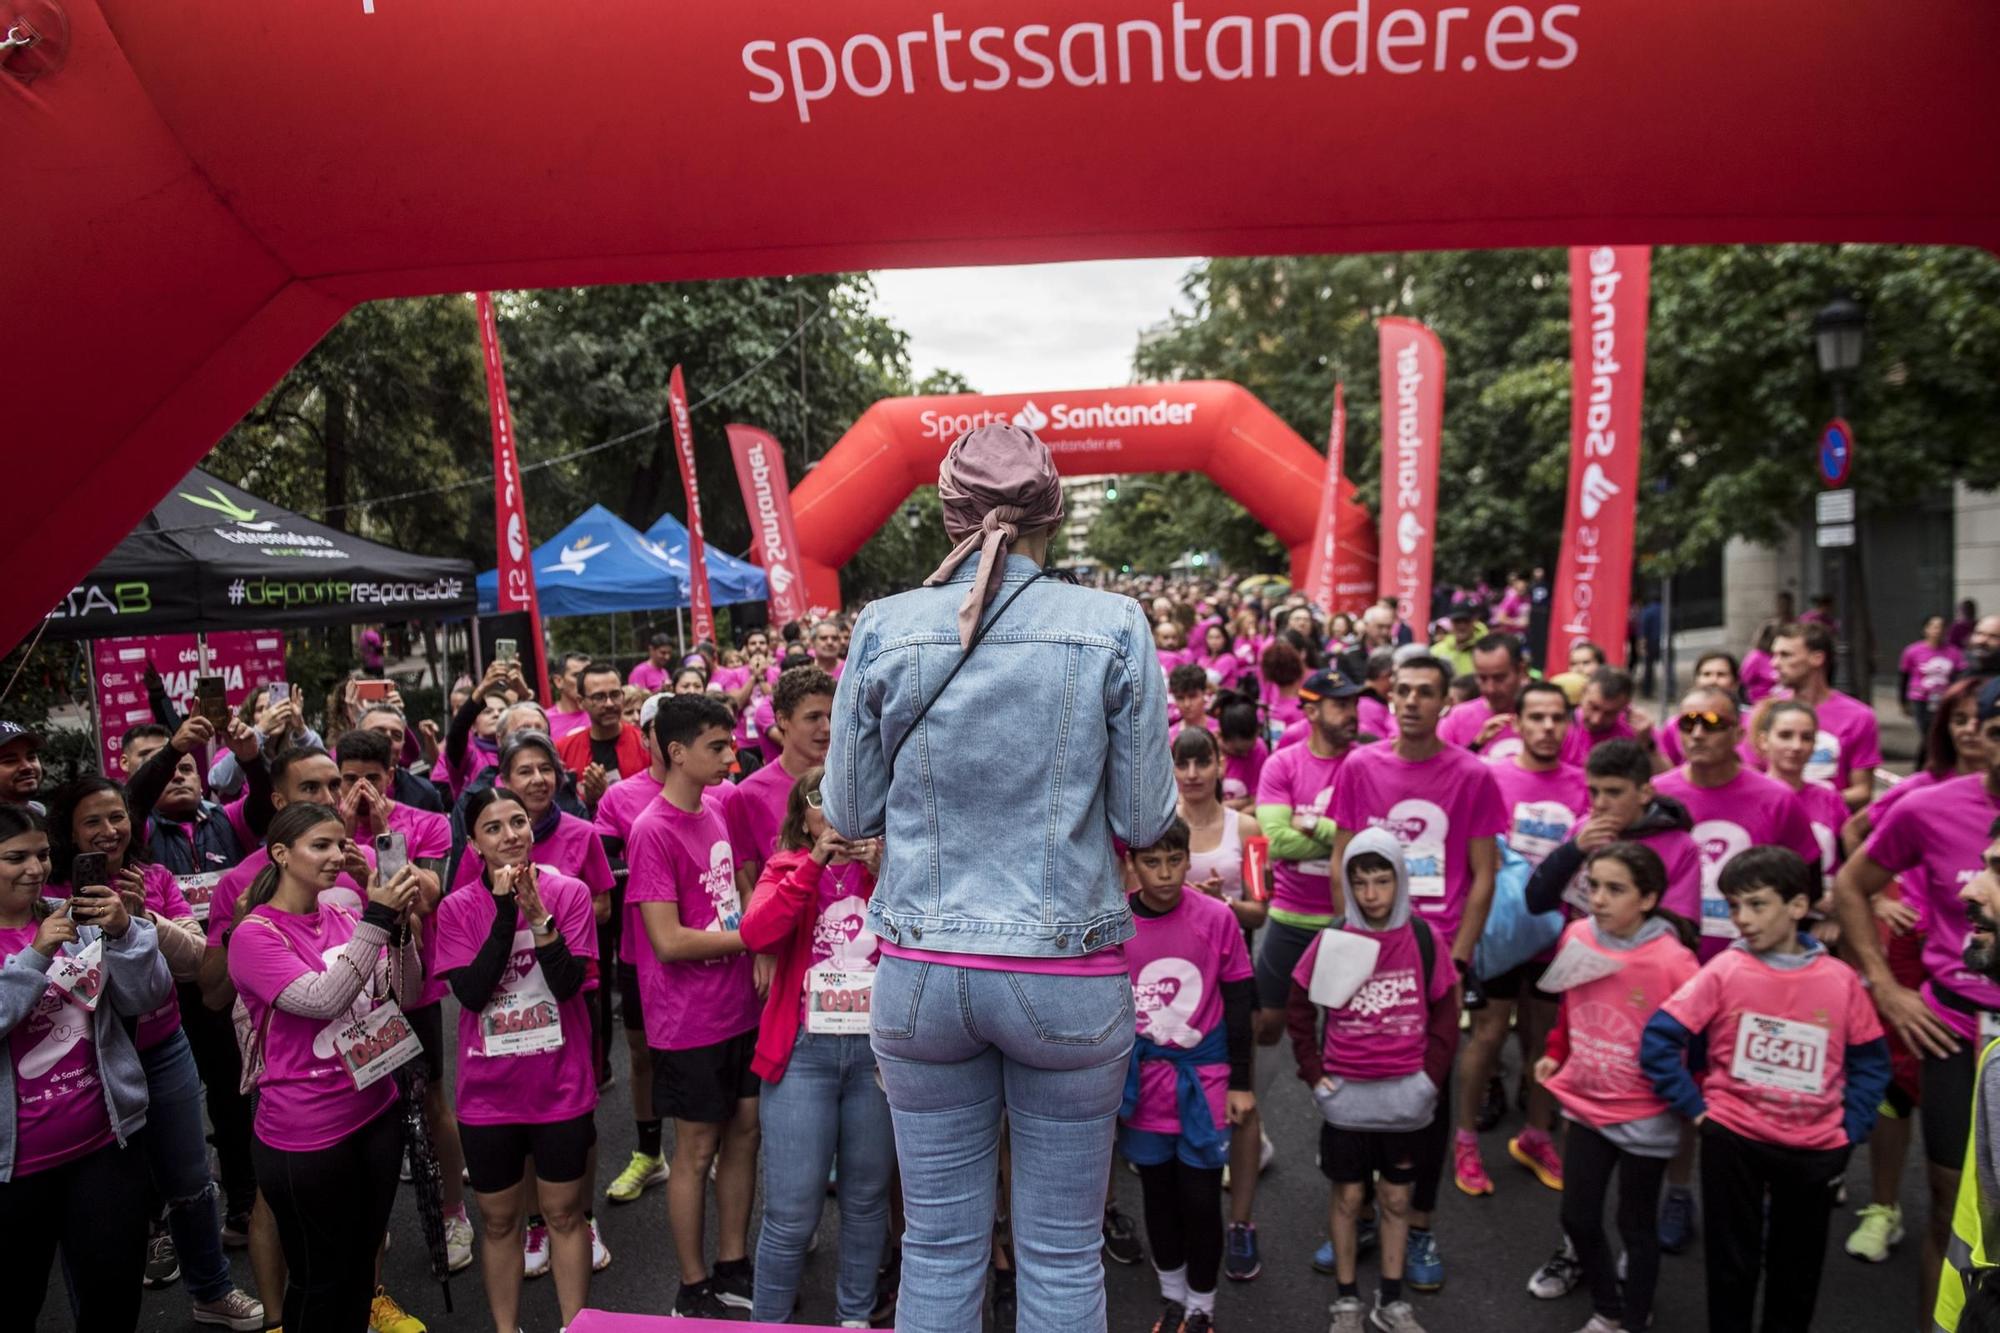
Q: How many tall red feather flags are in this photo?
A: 6